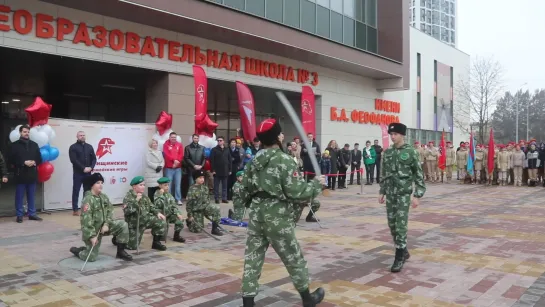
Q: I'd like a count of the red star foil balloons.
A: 3